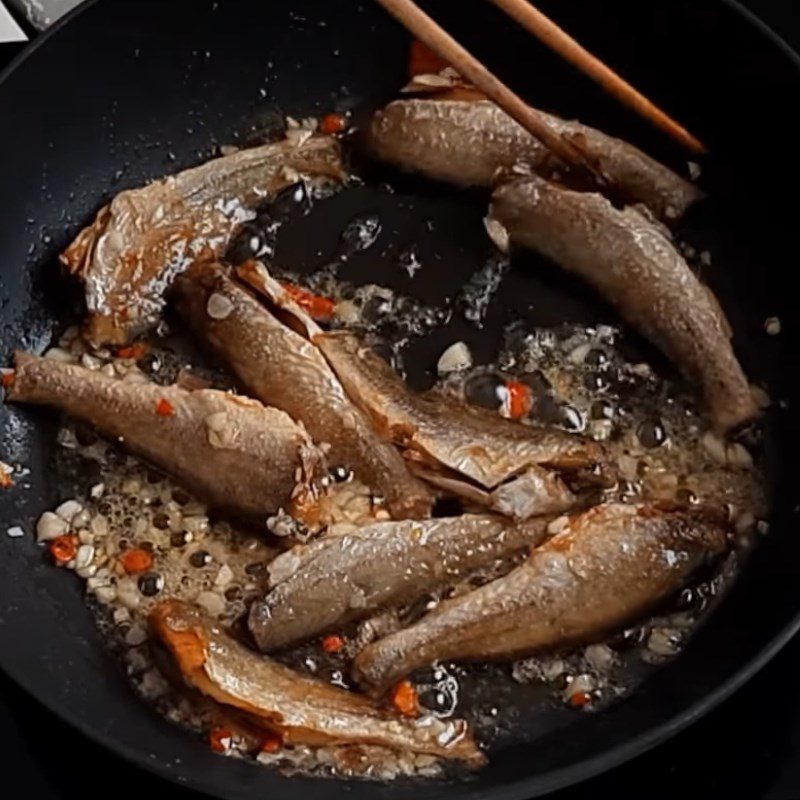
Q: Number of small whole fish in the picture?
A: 9